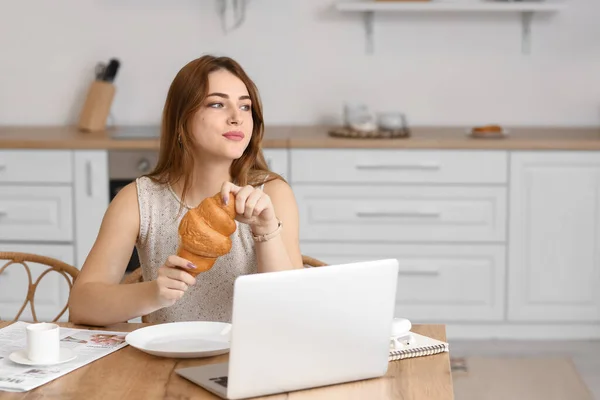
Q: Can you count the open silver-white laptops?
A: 1